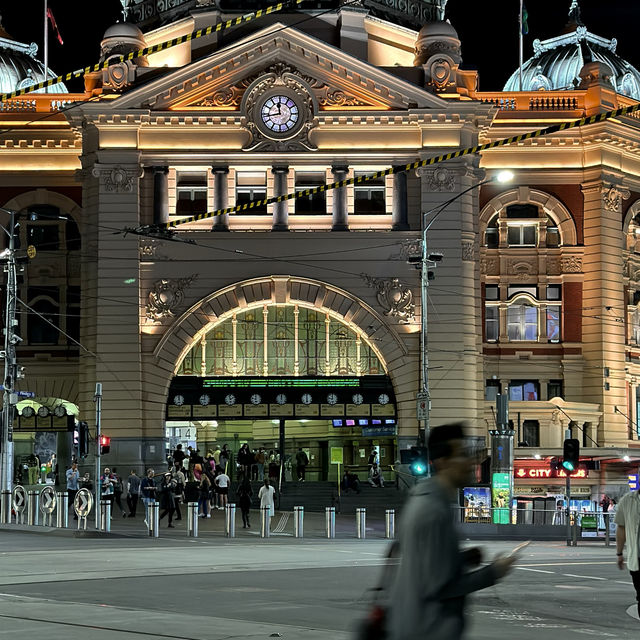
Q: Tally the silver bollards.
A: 12